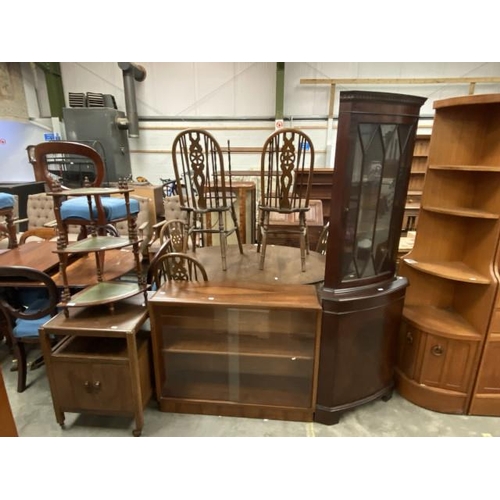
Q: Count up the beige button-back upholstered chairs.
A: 5